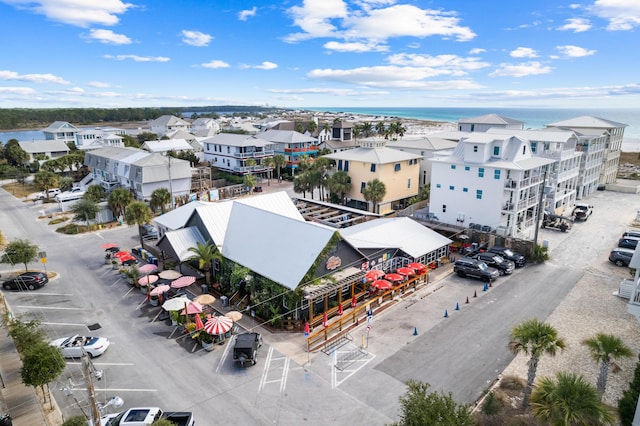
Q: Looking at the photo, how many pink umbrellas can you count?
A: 5